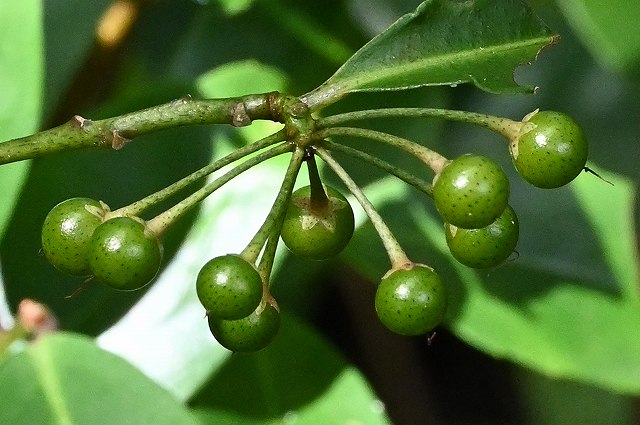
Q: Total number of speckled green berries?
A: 9